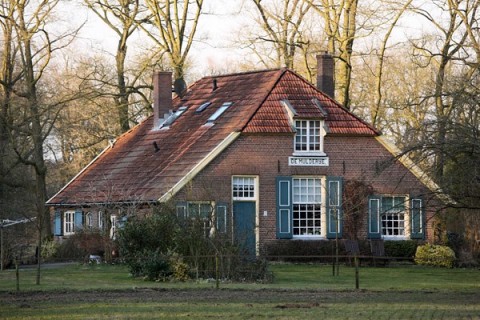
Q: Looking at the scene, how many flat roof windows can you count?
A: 3